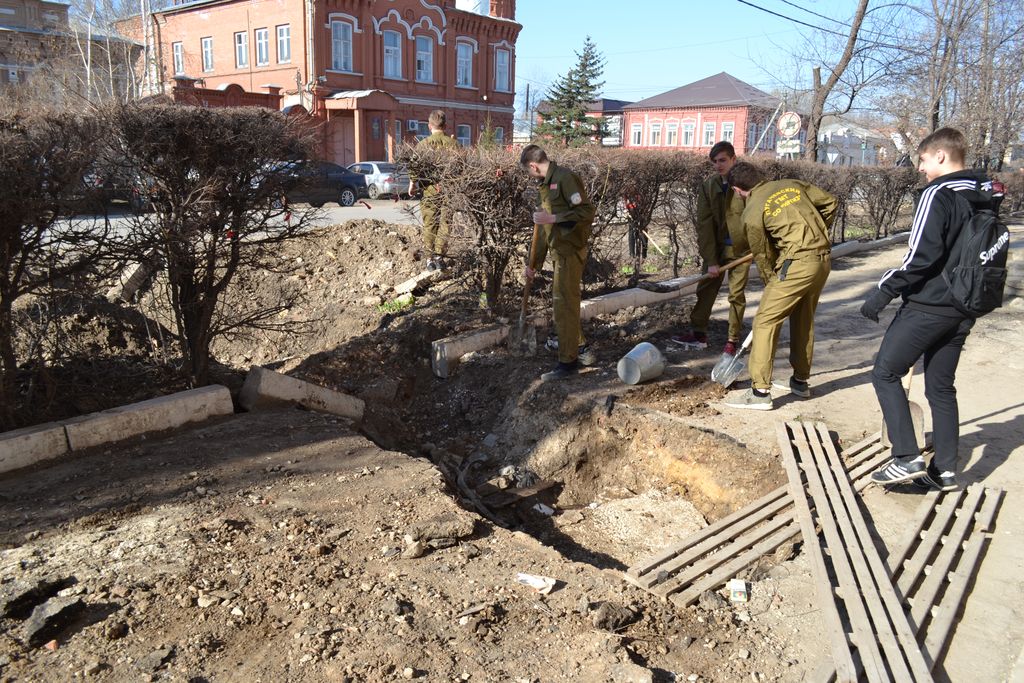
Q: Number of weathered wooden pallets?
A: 3